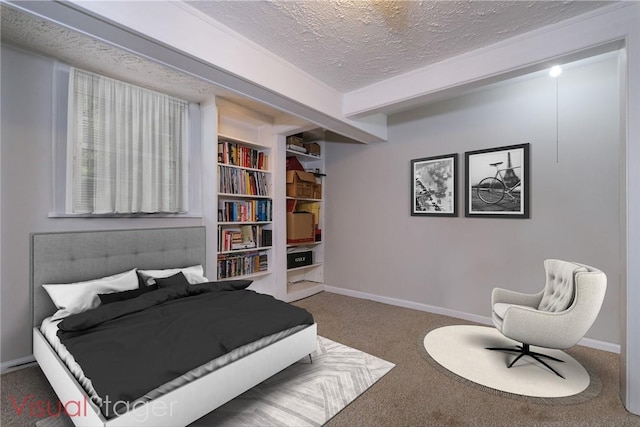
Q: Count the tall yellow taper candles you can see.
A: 0